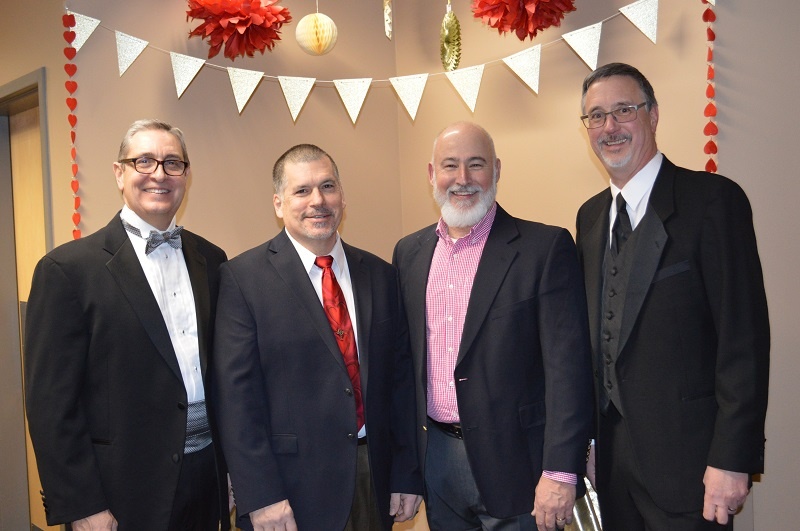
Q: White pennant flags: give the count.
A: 11